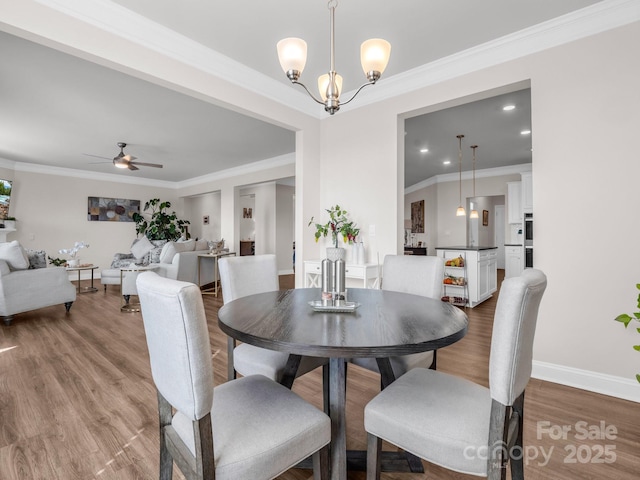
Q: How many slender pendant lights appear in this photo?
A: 2